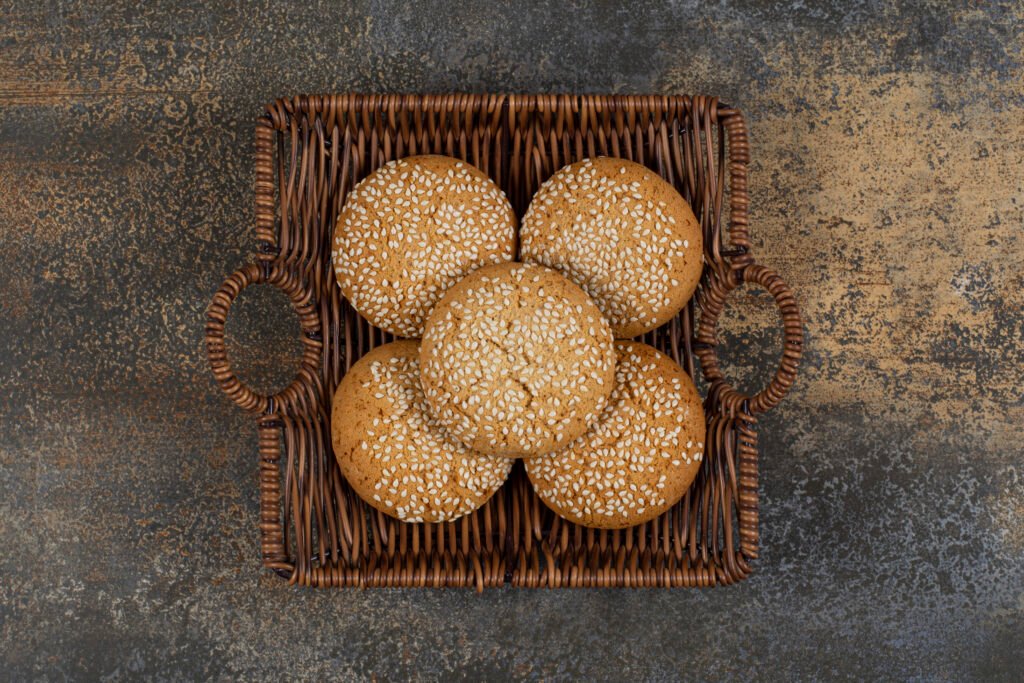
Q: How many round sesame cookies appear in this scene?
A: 5